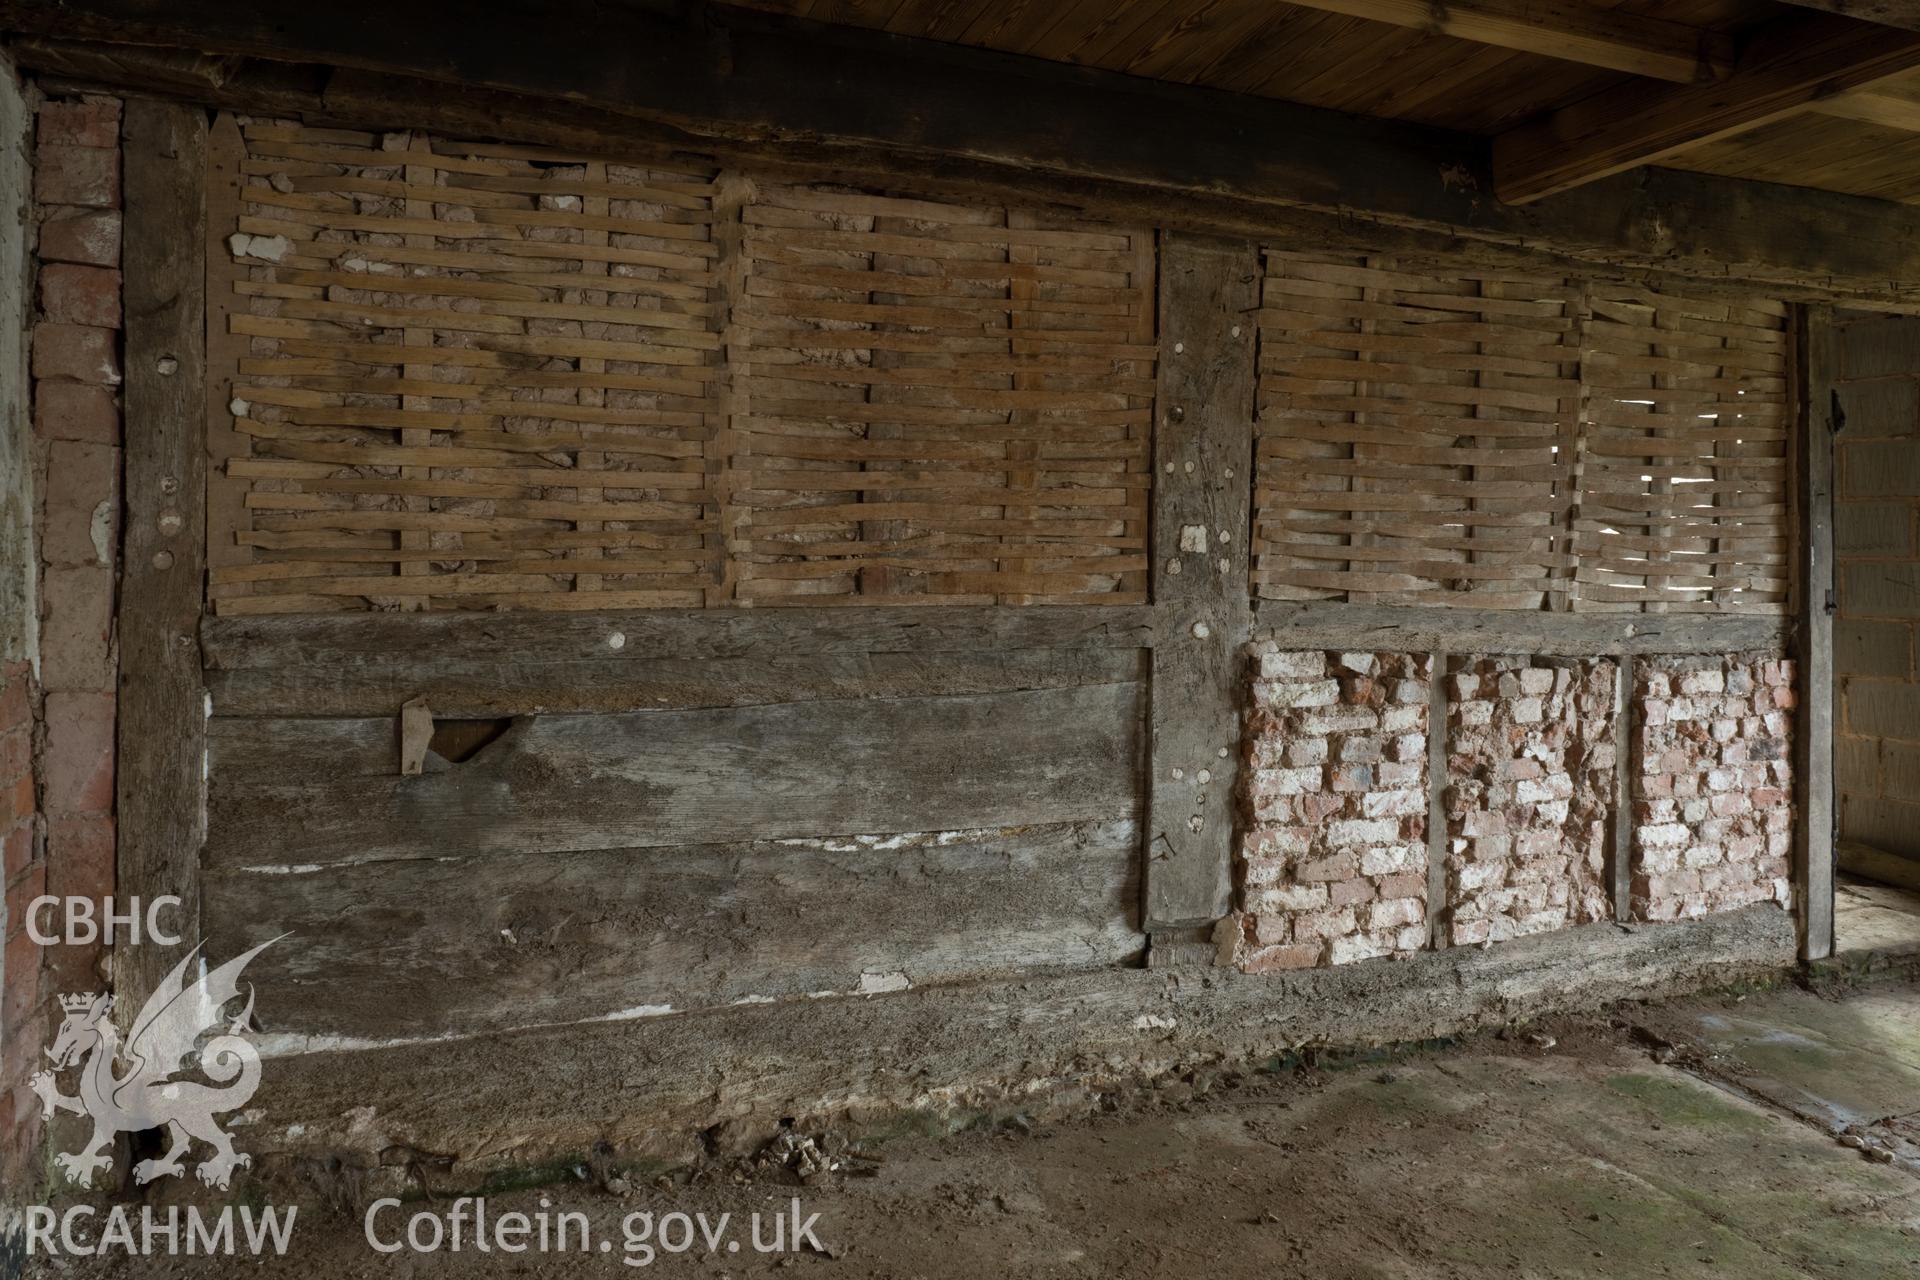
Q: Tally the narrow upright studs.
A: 2